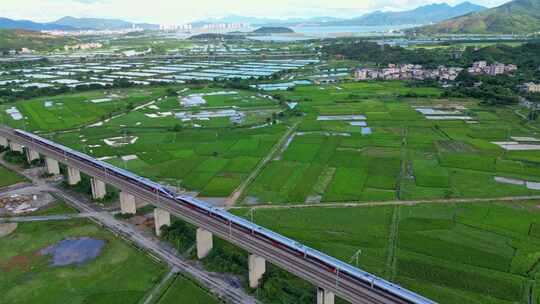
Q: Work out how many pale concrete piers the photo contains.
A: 11